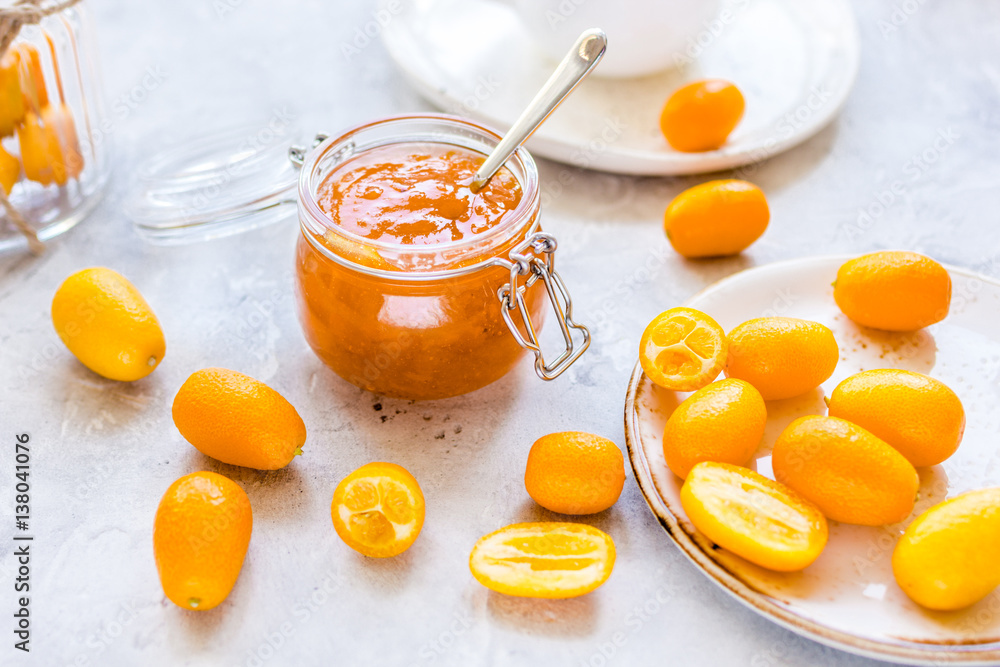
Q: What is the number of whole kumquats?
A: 12